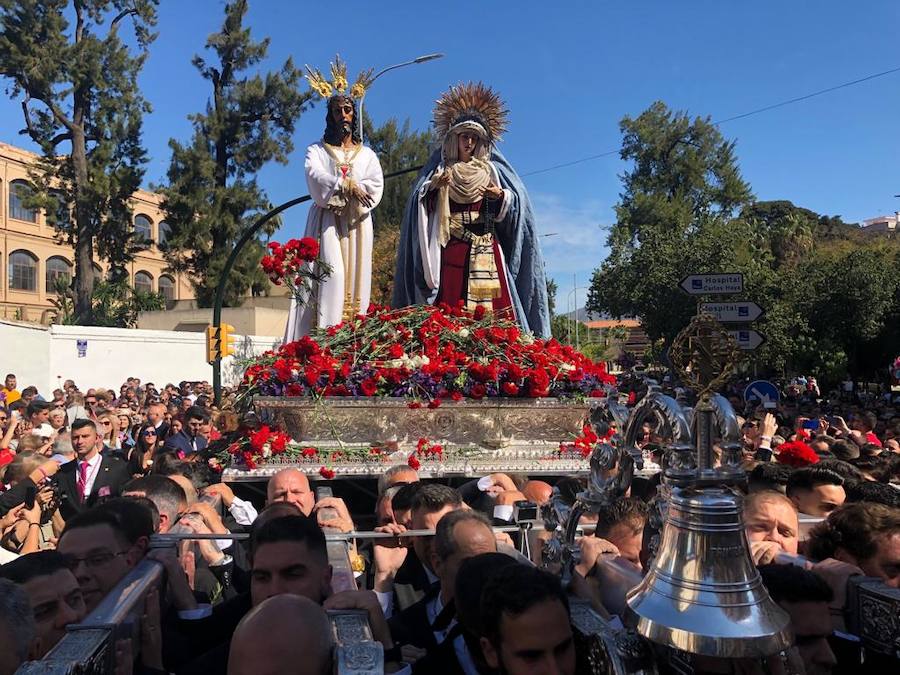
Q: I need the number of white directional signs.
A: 3